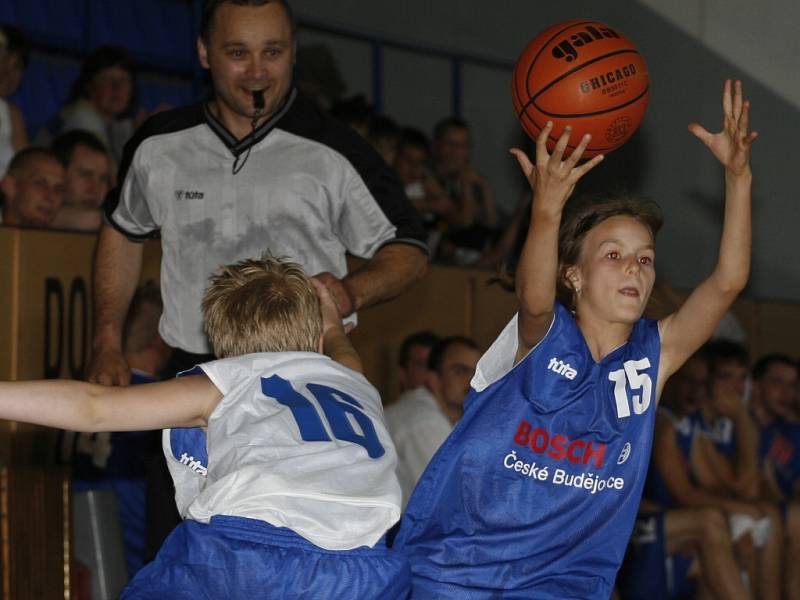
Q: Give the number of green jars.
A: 0